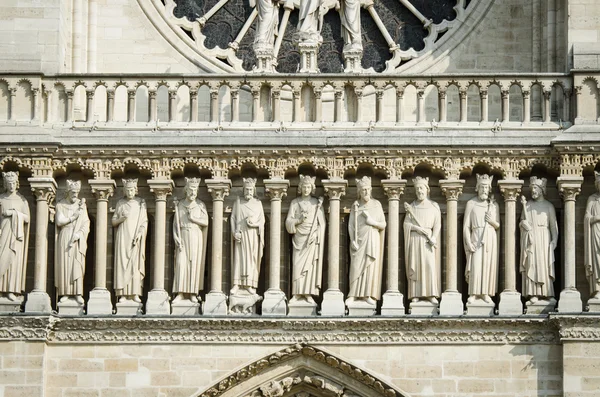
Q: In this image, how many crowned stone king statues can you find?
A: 11